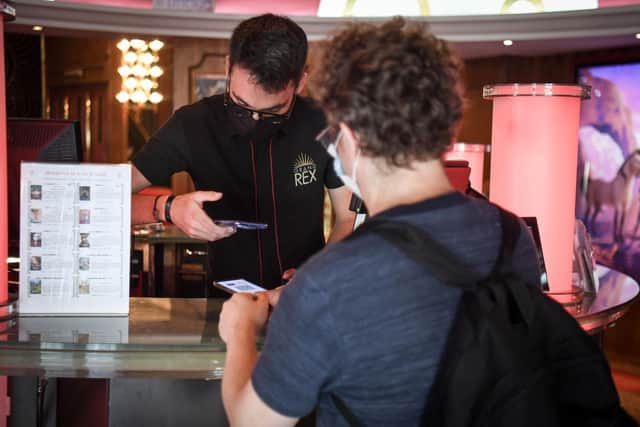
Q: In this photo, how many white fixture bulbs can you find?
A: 13